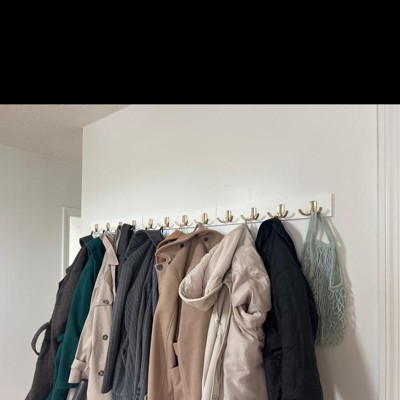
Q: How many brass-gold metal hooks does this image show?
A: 12